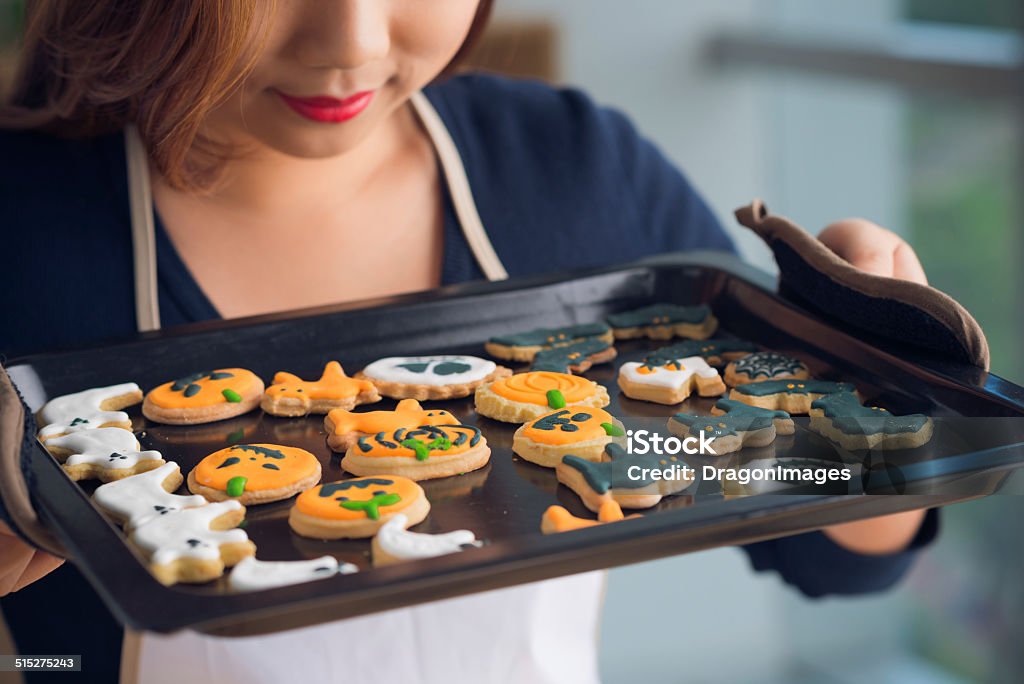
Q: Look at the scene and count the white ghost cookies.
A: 6